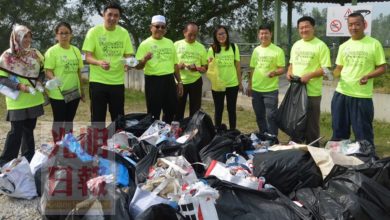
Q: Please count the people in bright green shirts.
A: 9